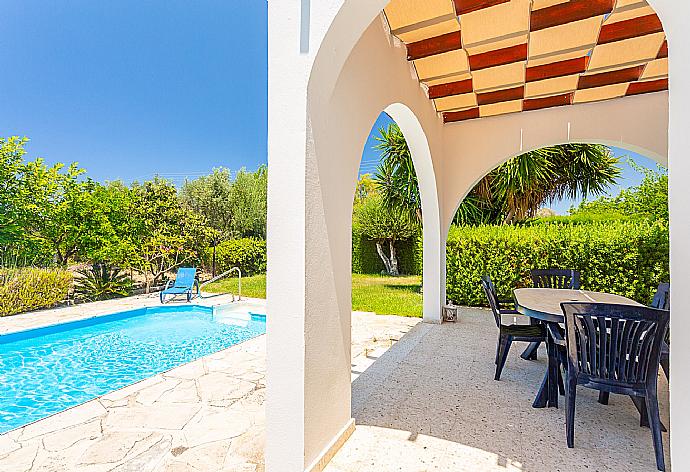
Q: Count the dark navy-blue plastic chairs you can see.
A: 4